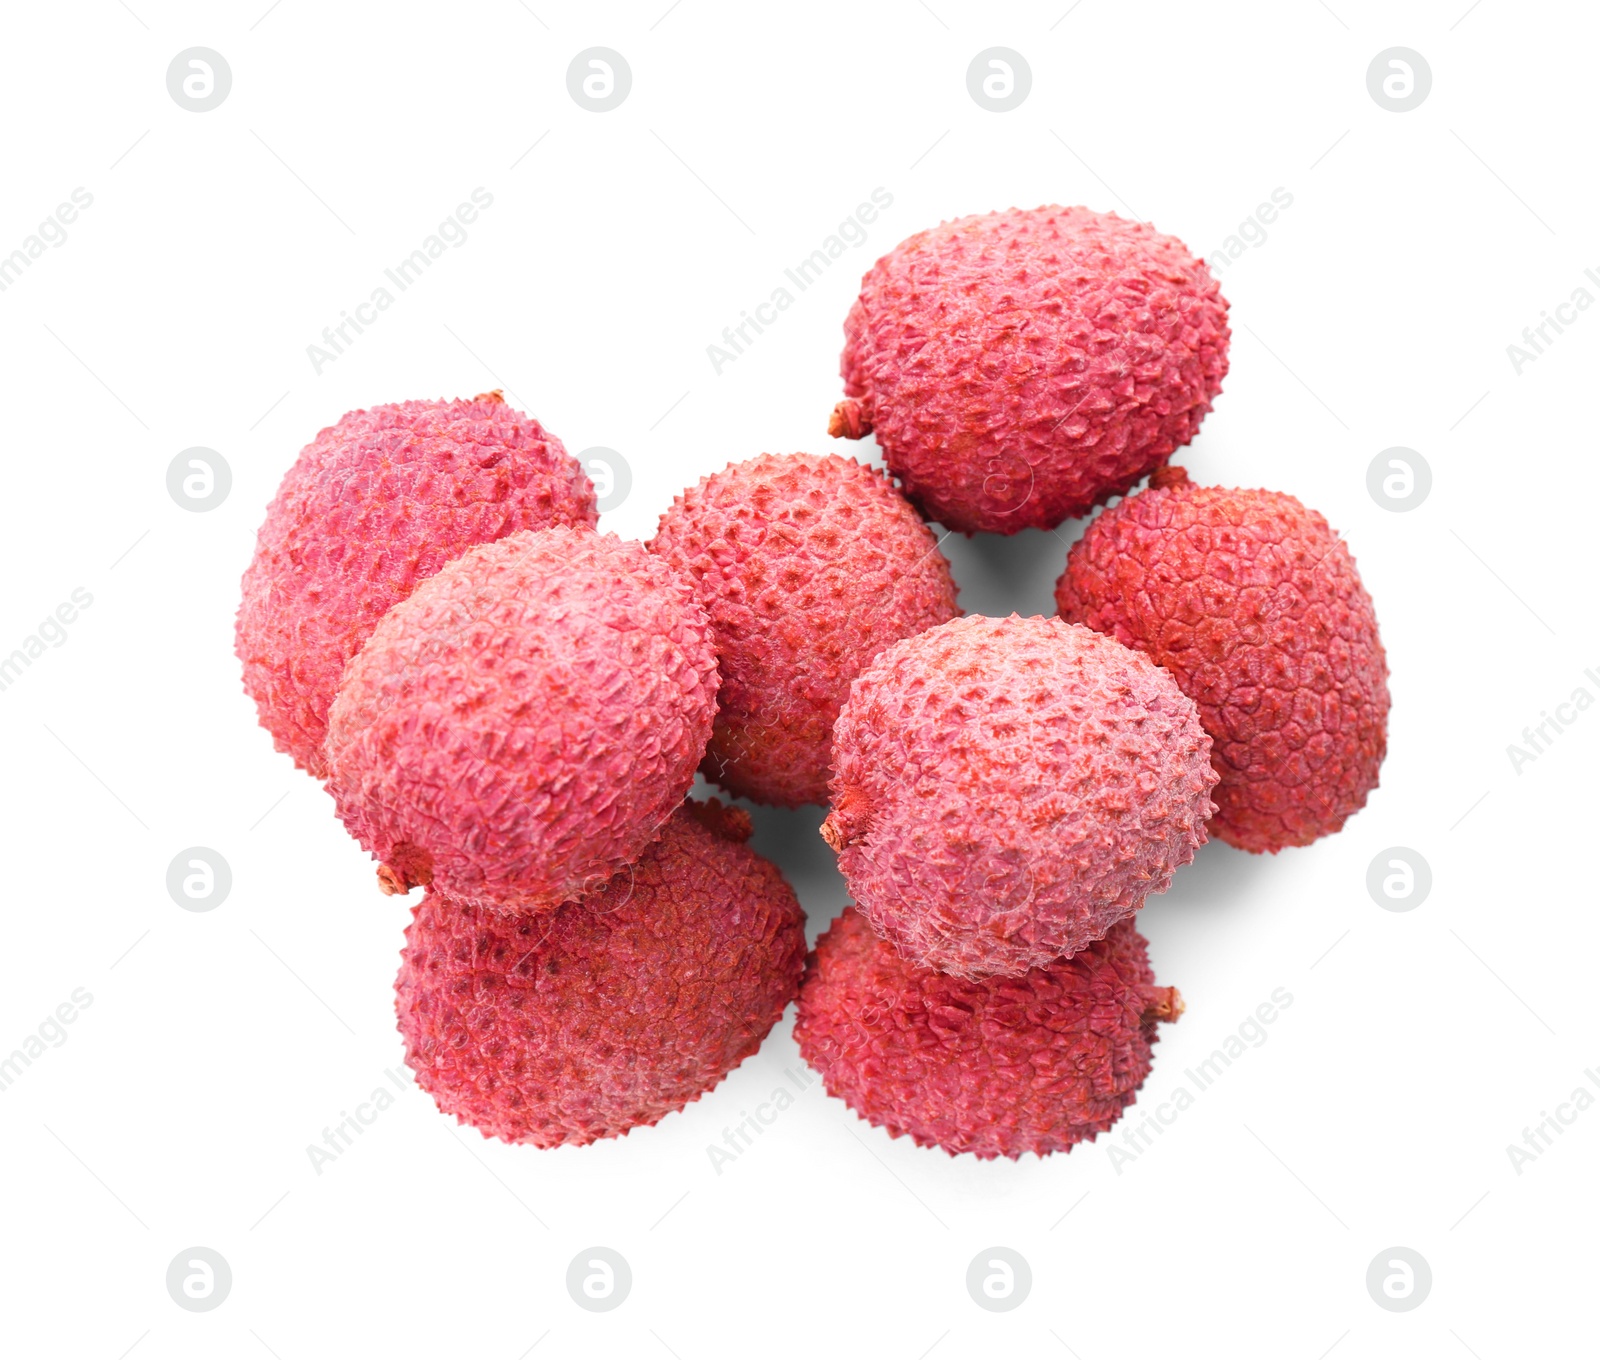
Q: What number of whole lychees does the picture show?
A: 8